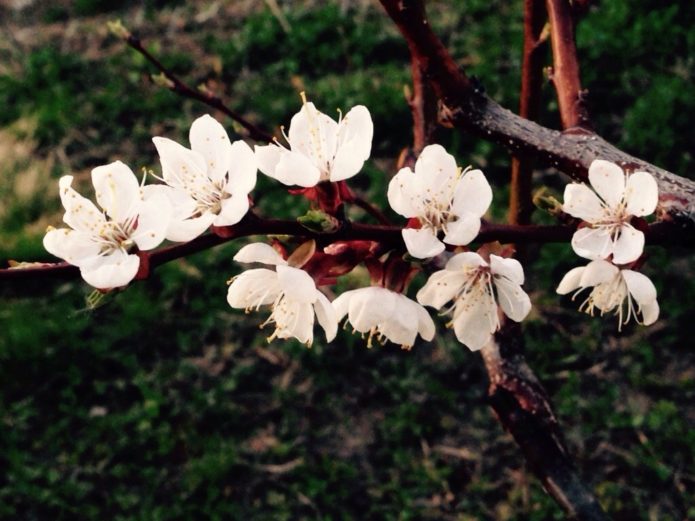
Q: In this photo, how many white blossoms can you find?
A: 9